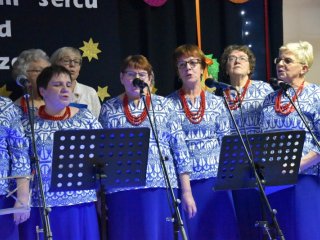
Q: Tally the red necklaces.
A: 6